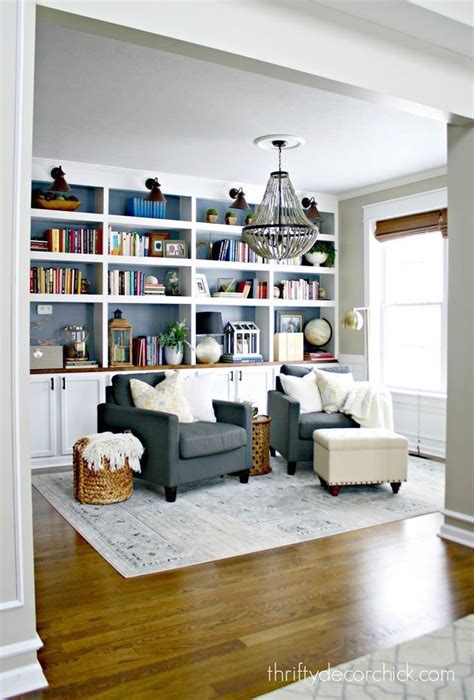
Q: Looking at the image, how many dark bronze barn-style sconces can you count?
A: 4